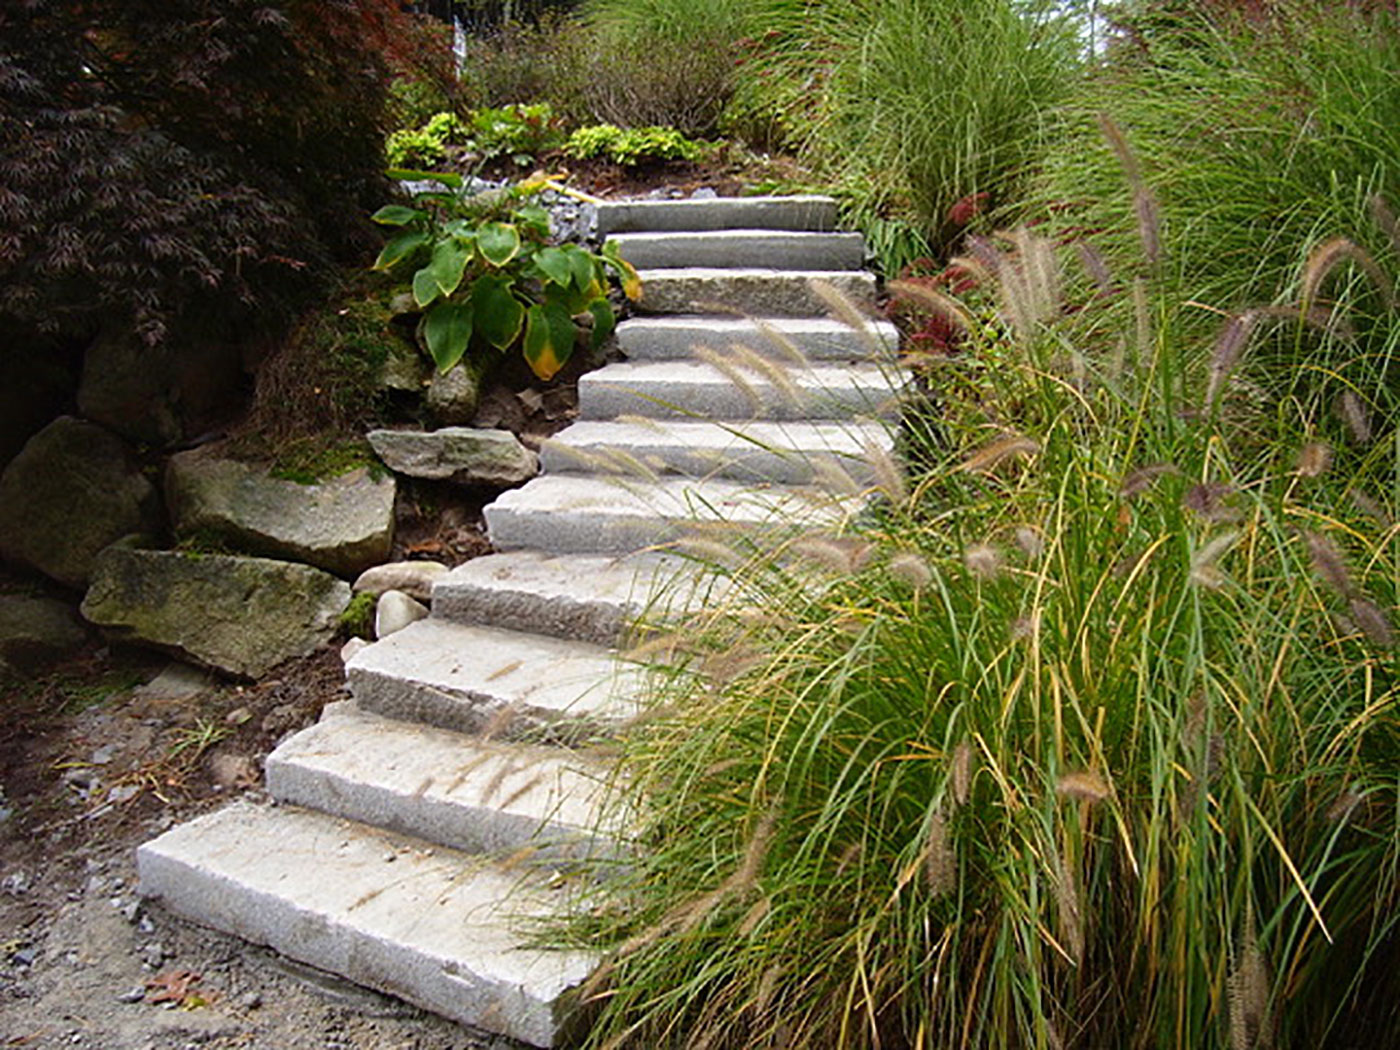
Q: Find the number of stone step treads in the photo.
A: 11